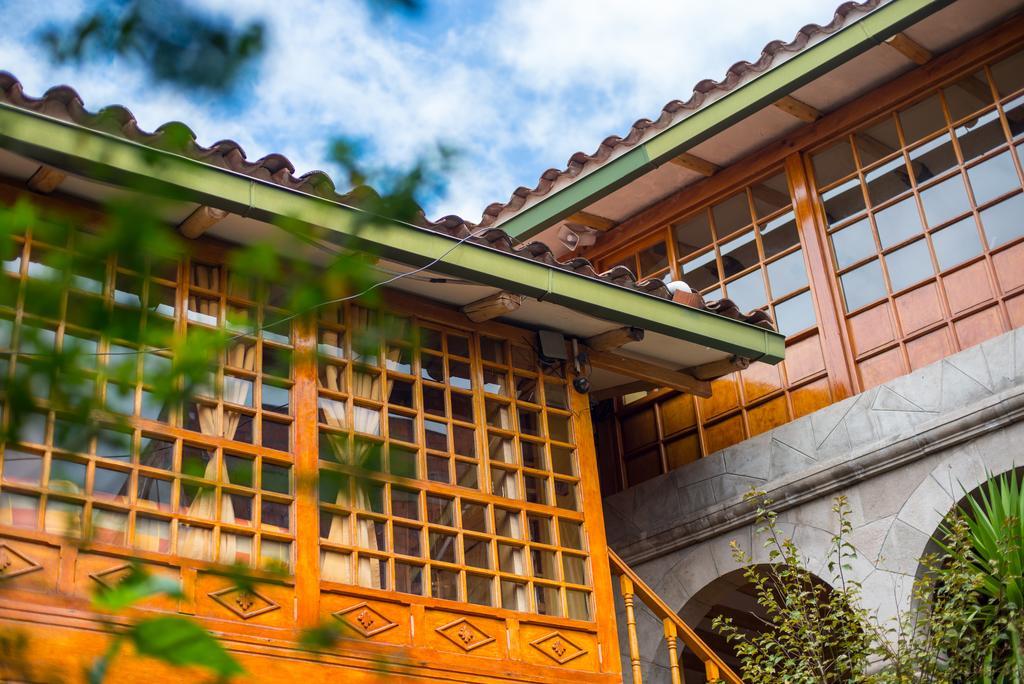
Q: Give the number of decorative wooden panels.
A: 6